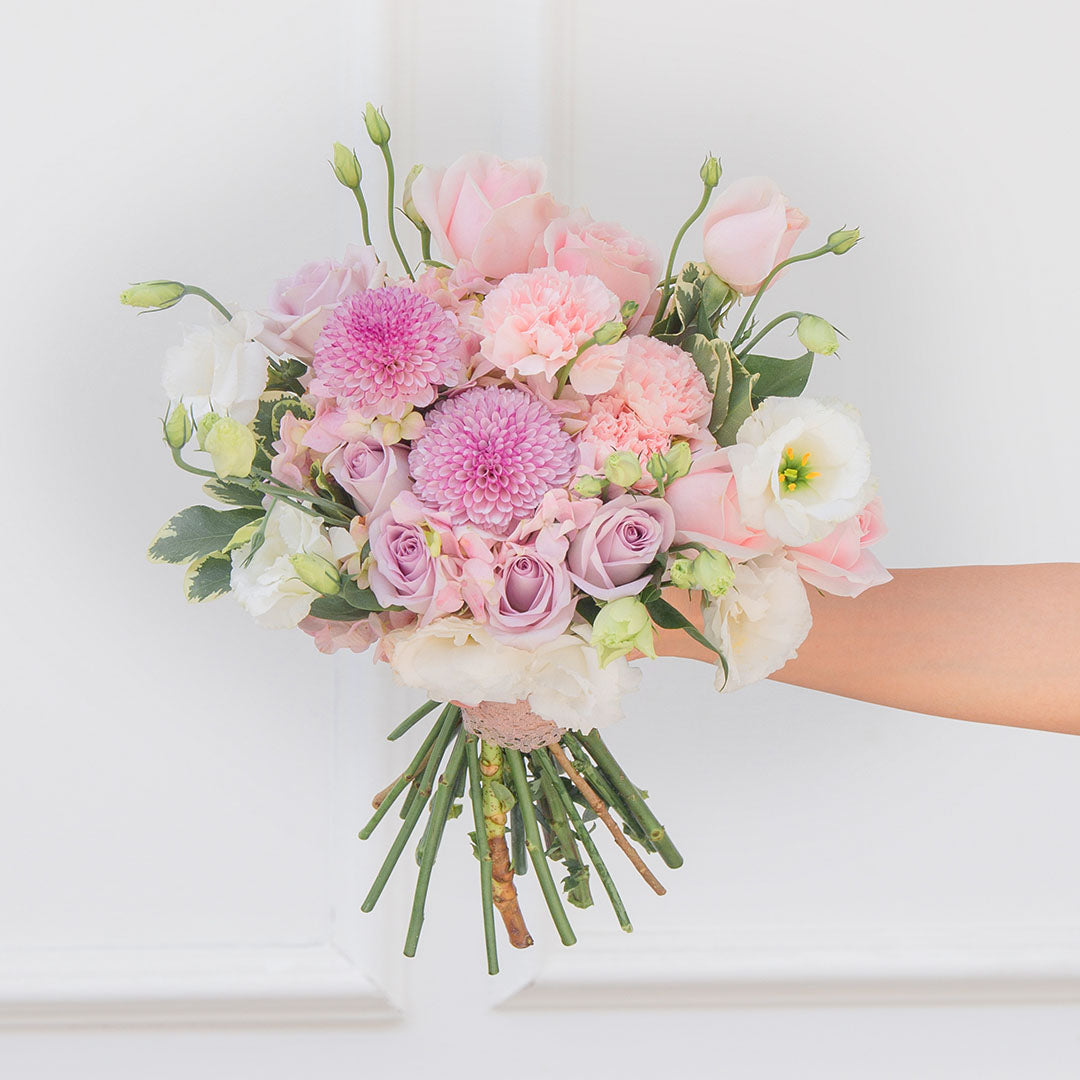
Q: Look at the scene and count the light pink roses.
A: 5